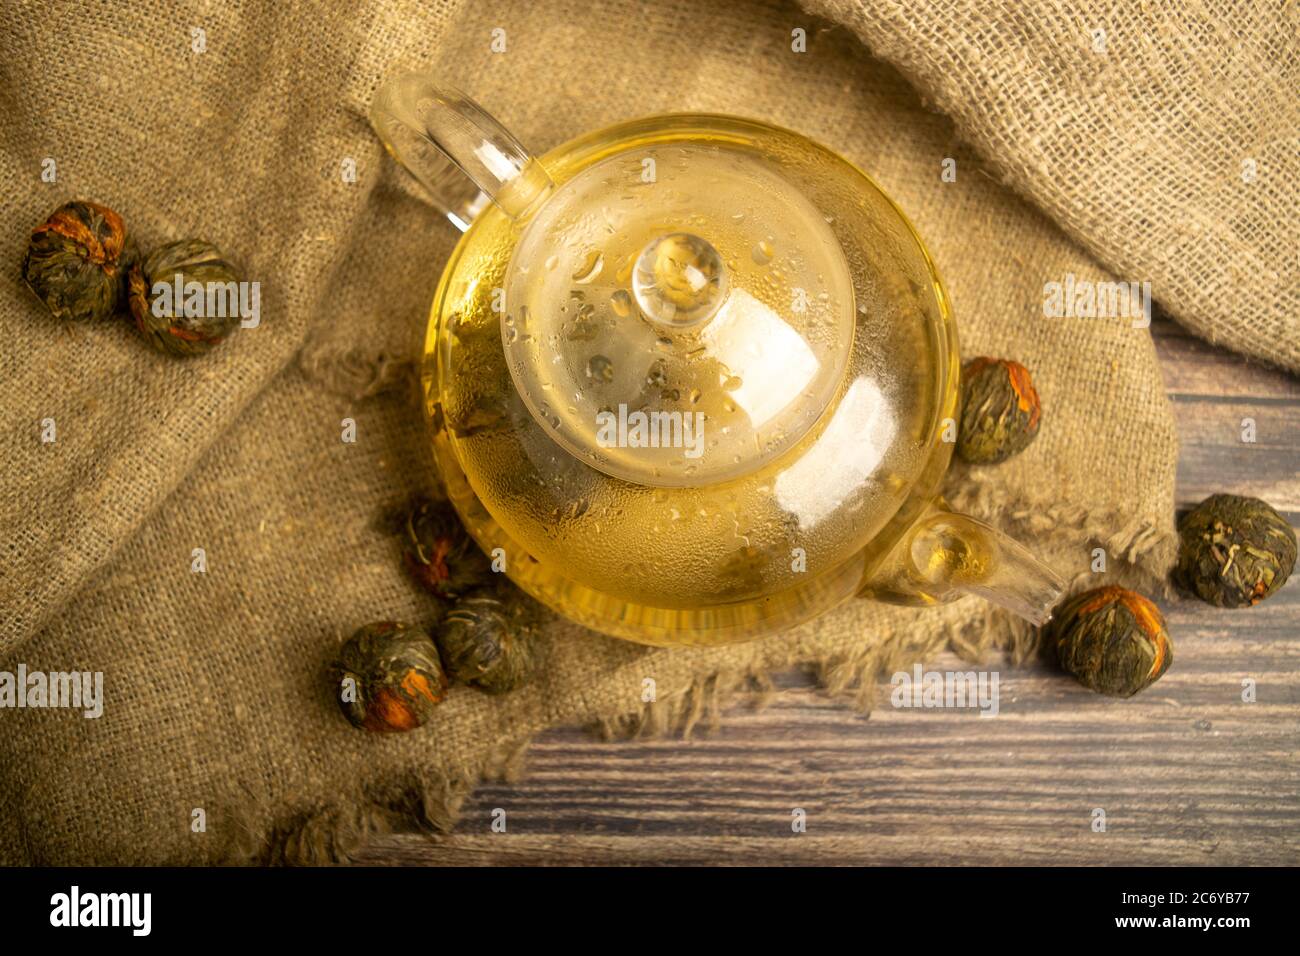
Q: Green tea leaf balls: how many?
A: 8